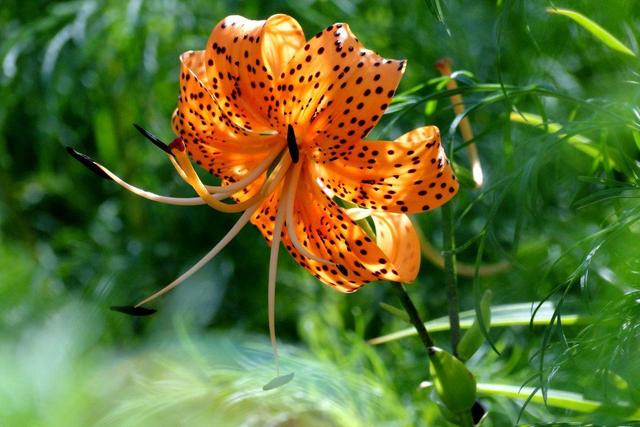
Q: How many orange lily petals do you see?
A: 6